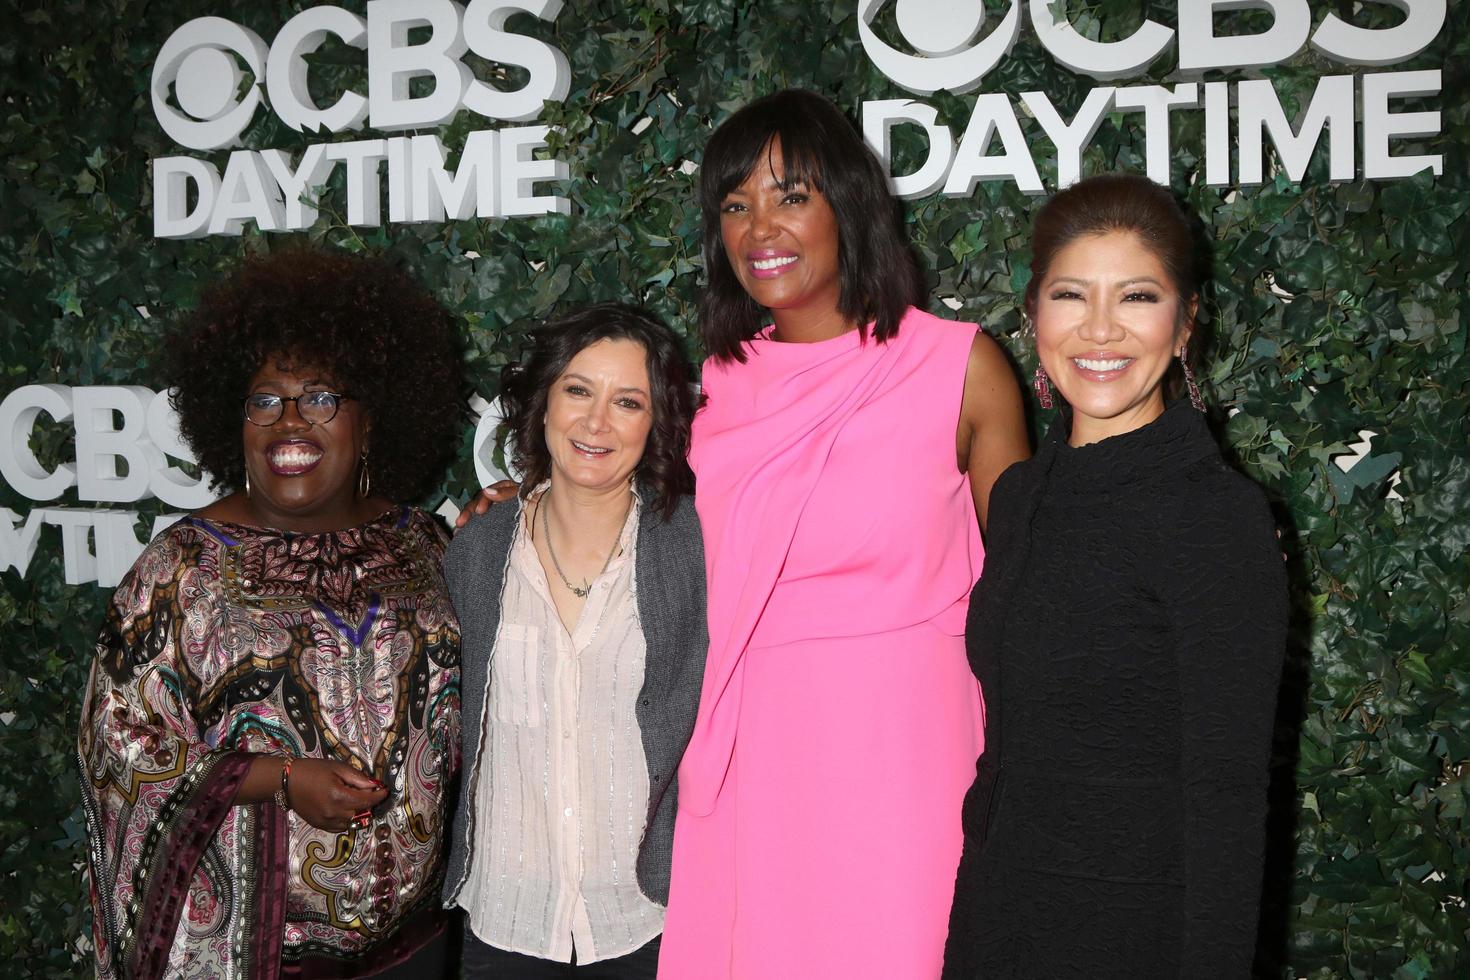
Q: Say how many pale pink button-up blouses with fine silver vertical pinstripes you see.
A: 1